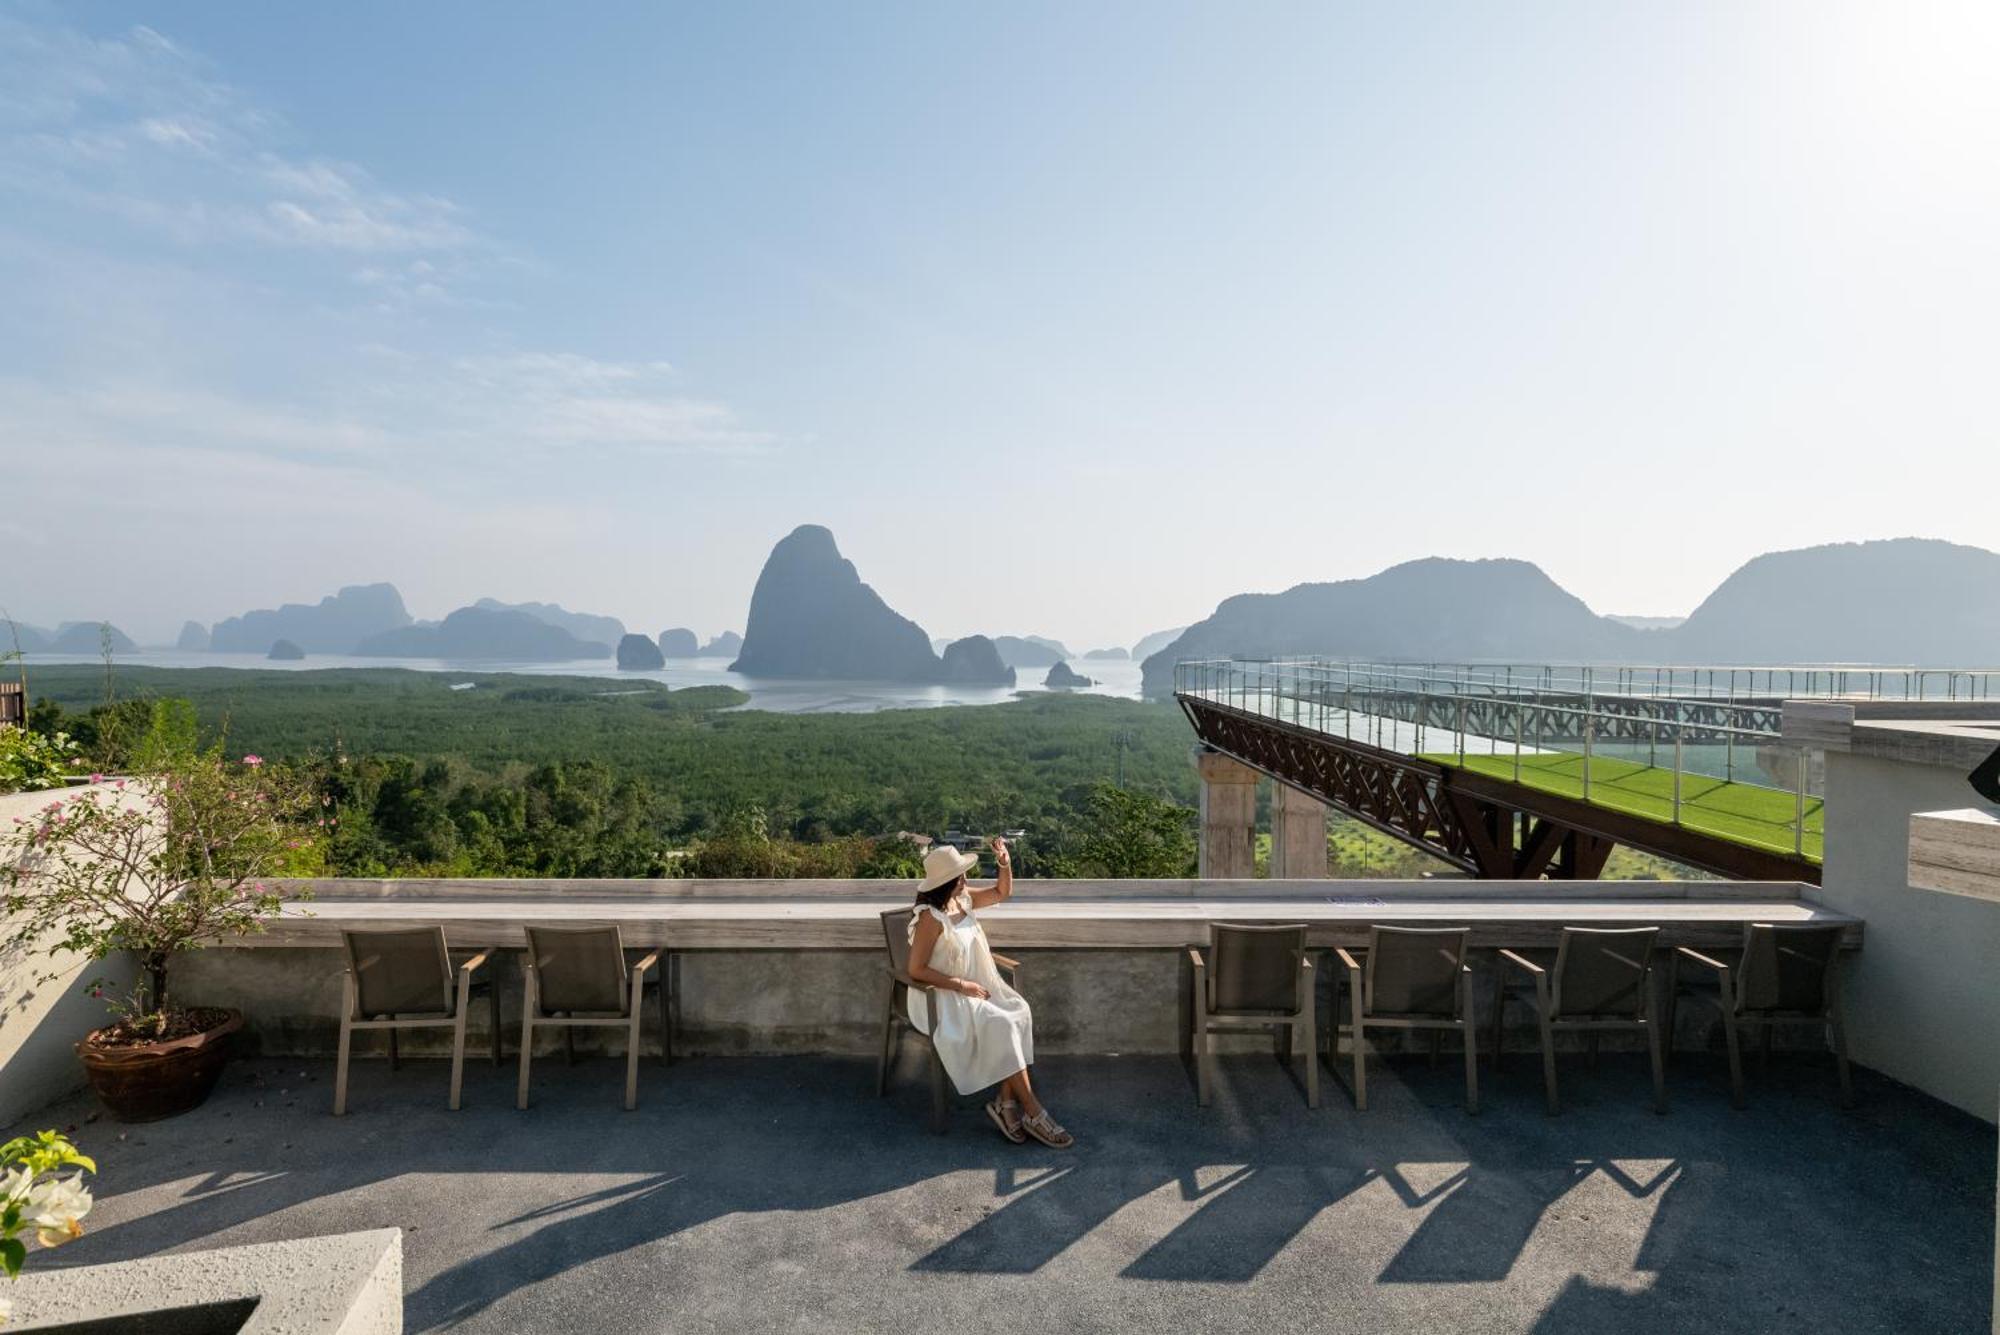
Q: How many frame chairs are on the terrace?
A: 7